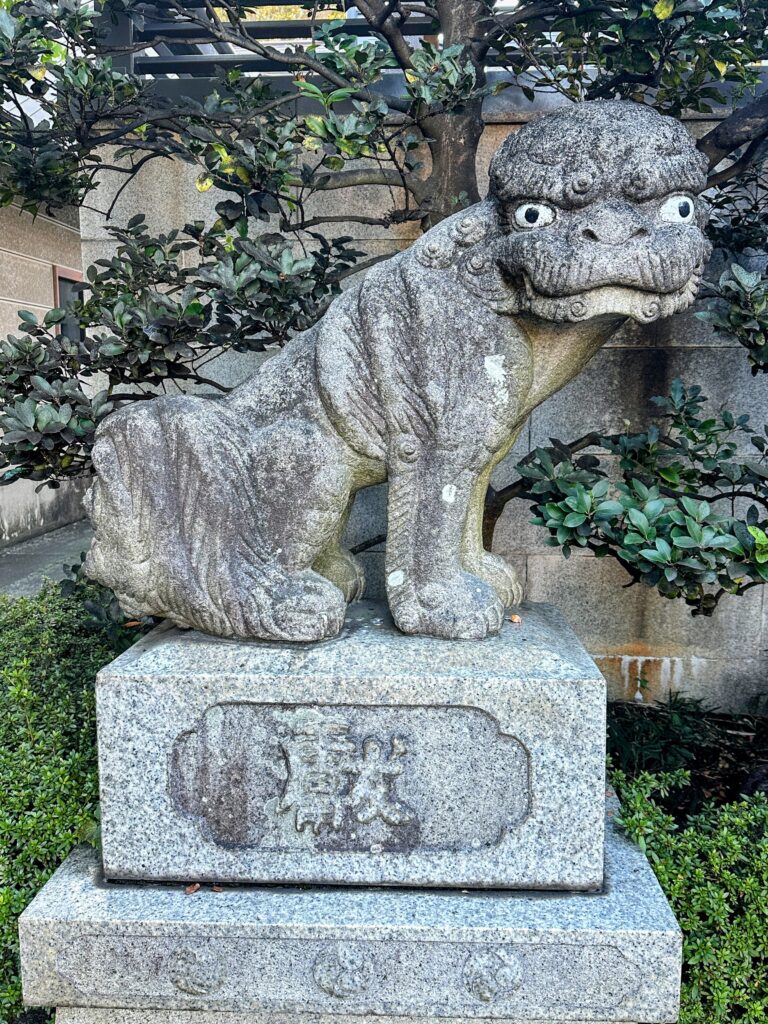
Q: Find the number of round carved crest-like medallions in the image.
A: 3